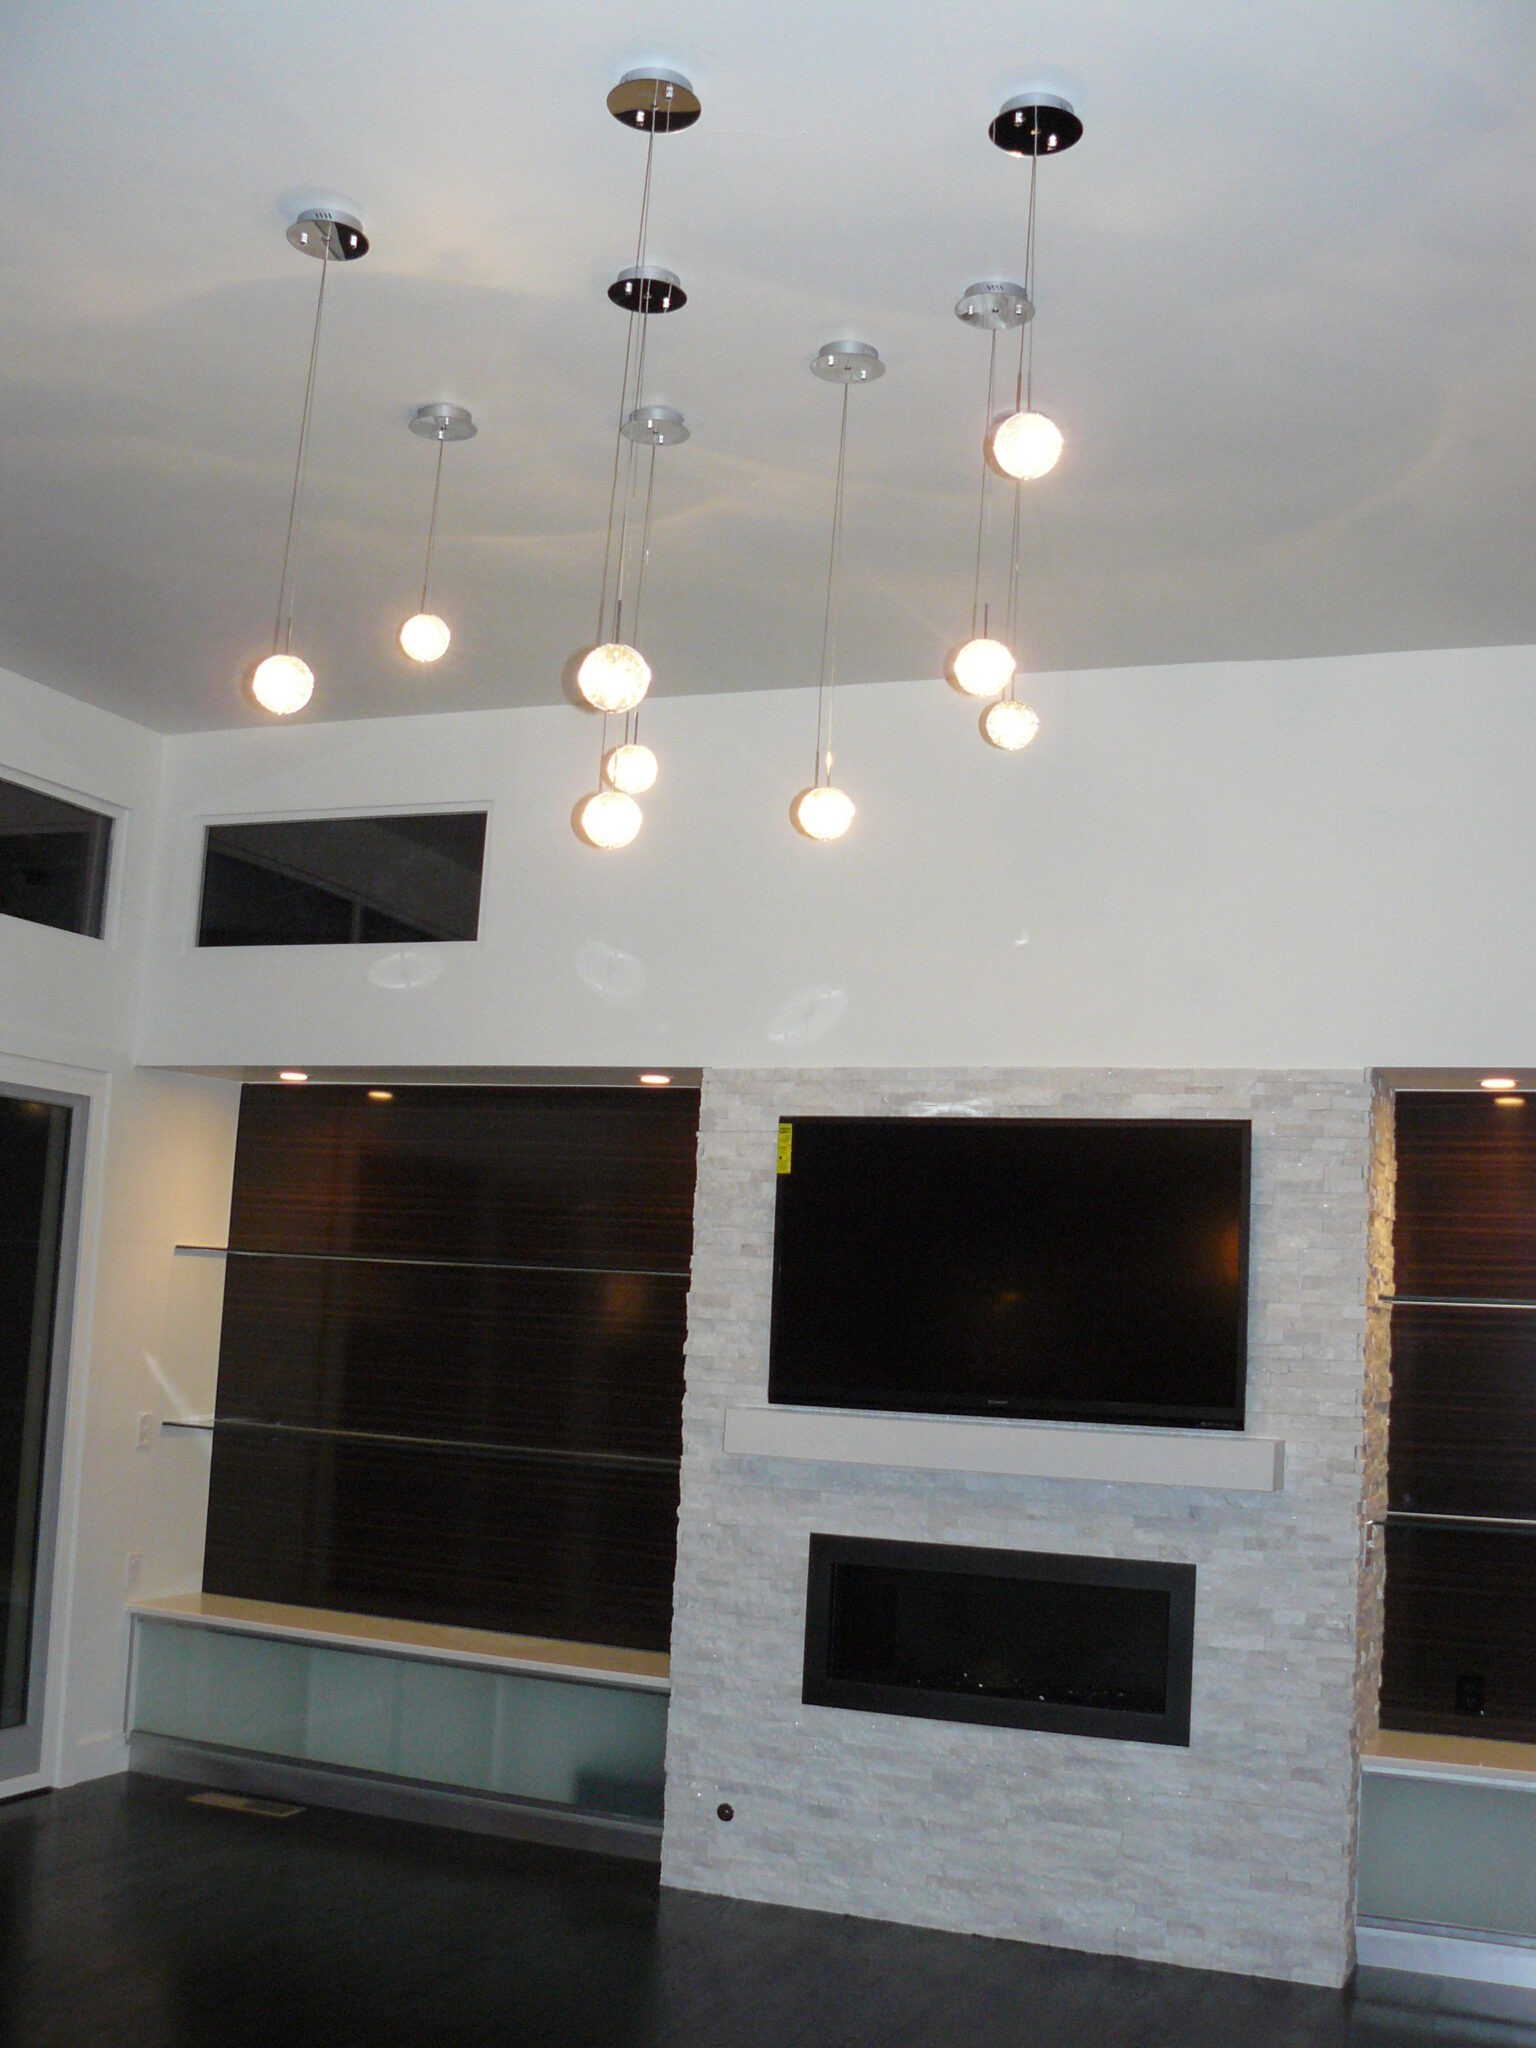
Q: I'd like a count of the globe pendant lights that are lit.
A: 9